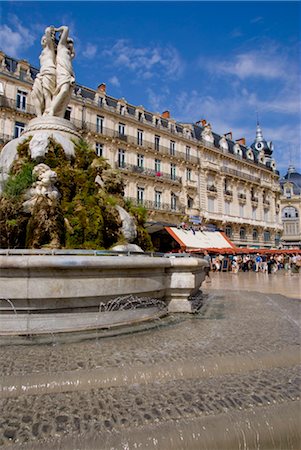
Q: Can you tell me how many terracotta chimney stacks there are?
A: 5